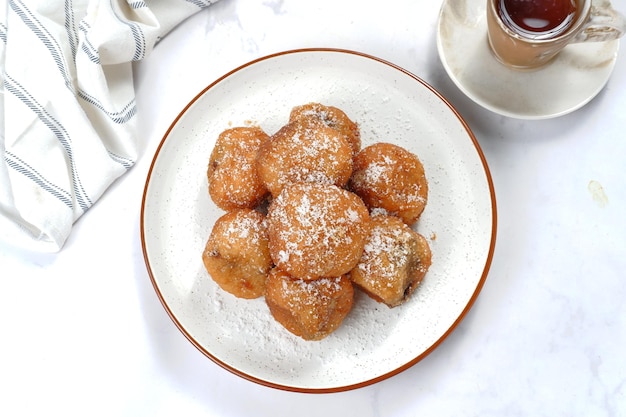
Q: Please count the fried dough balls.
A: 8